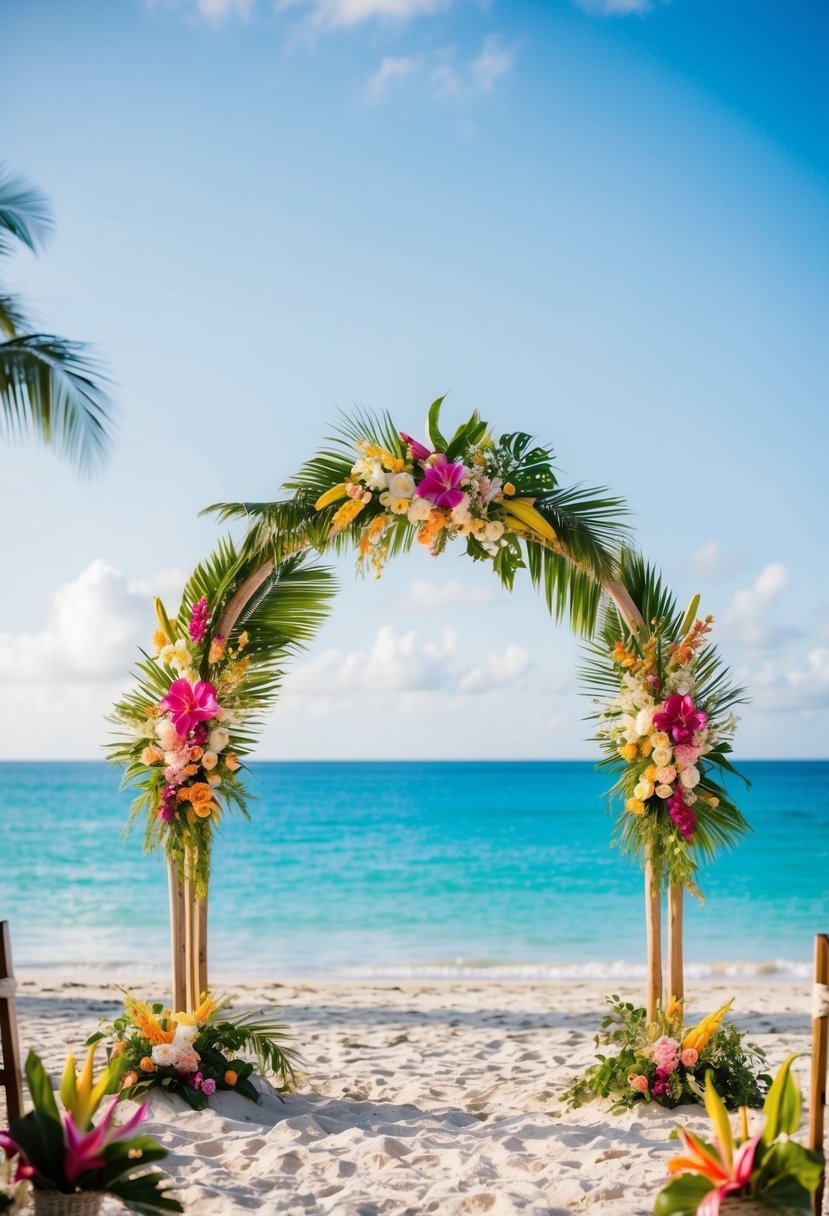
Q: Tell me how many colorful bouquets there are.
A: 7